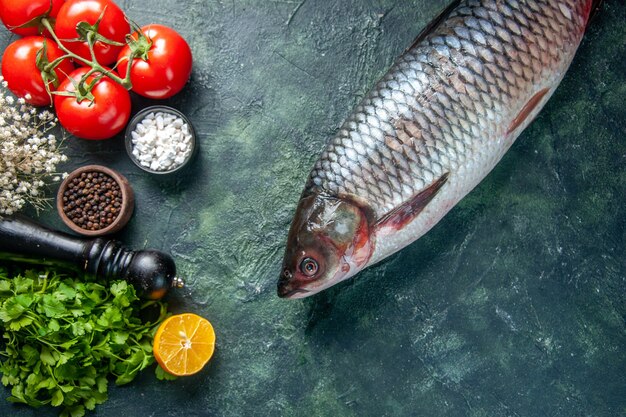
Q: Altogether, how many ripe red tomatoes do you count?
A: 5